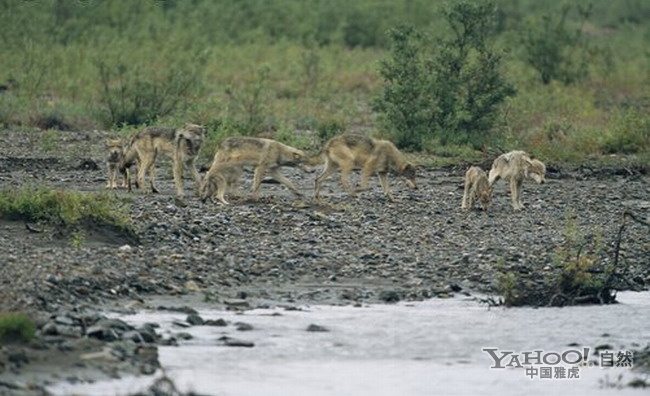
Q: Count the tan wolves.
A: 7